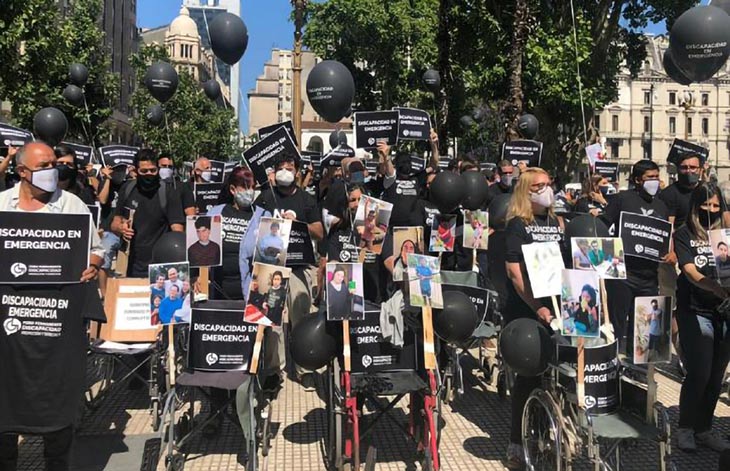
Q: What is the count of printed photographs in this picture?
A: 15